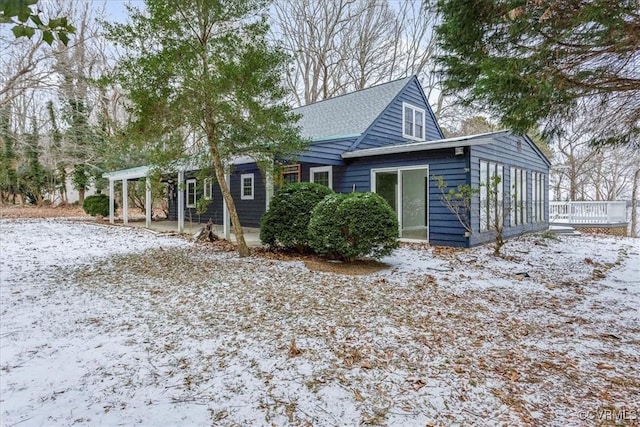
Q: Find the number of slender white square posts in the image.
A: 6